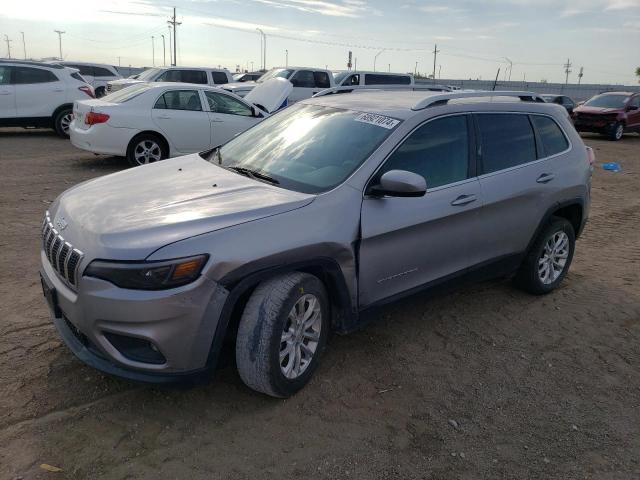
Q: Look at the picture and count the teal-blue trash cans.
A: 0